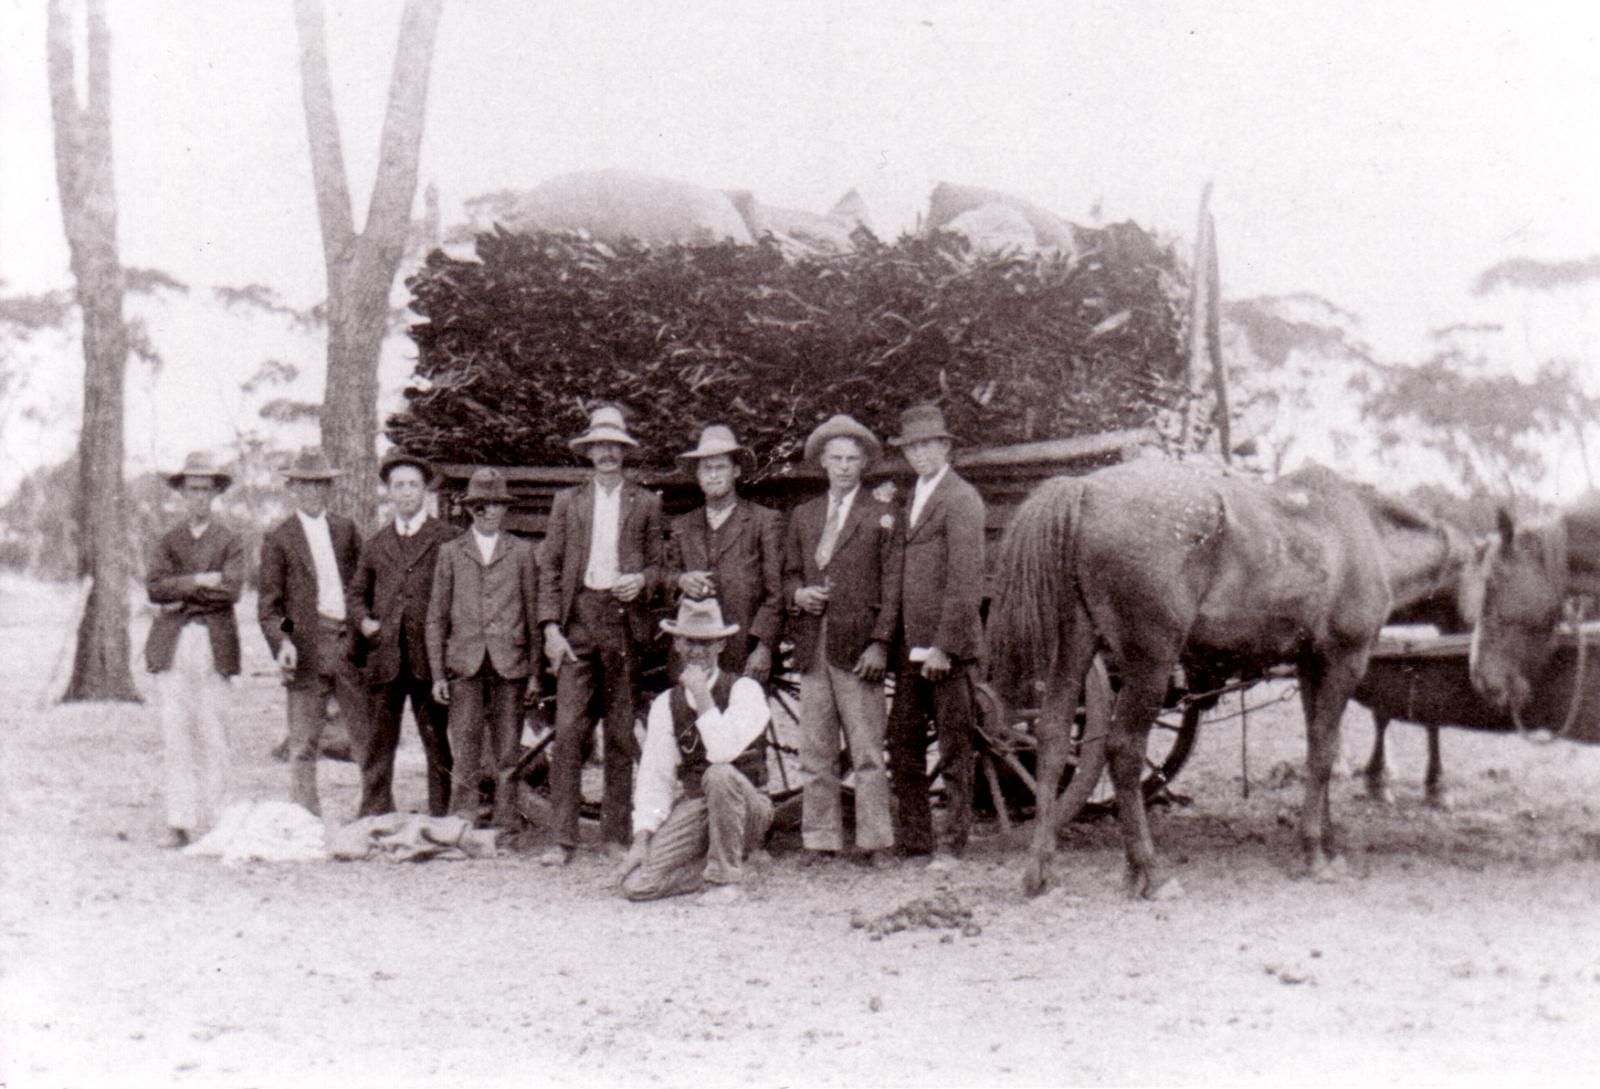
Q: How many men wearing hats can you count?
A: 9